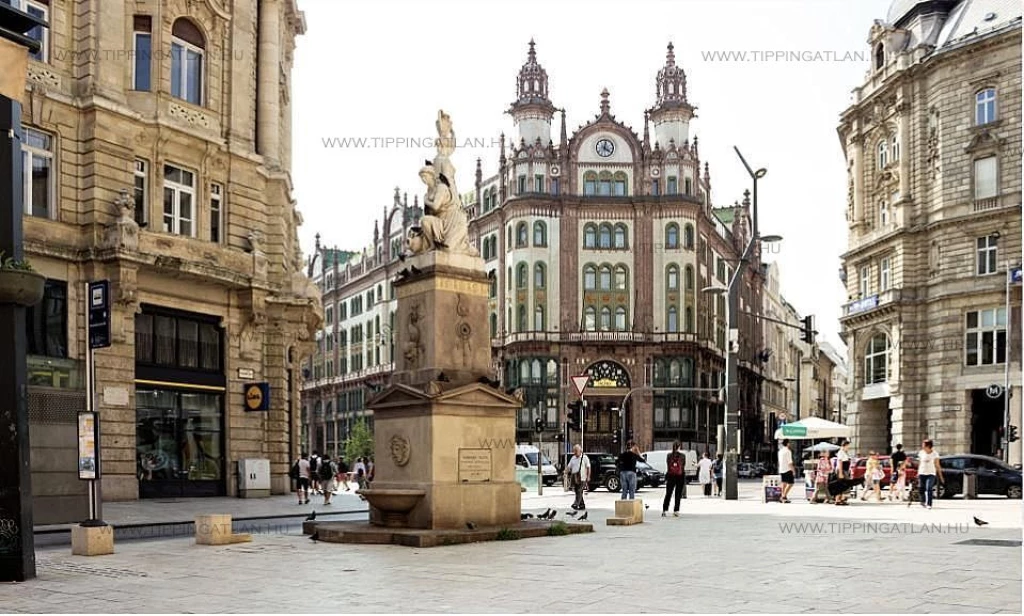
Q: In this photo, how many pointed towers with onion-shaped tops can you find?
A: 2